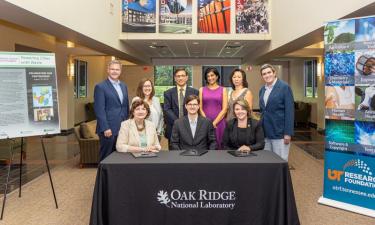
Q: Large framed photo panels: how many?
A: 4